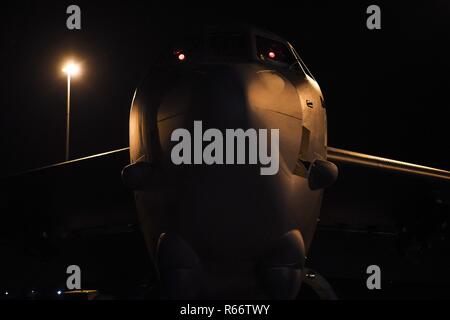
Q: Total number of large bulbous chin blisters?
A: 2